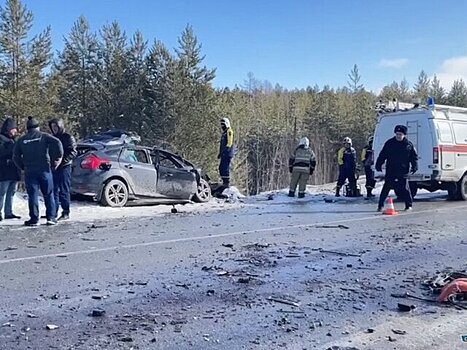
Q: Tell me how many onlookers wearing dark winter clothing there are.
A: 3